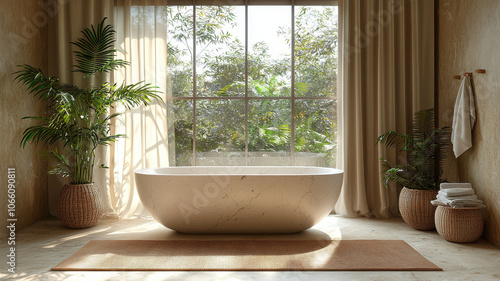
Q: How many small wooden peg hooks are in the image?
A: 3